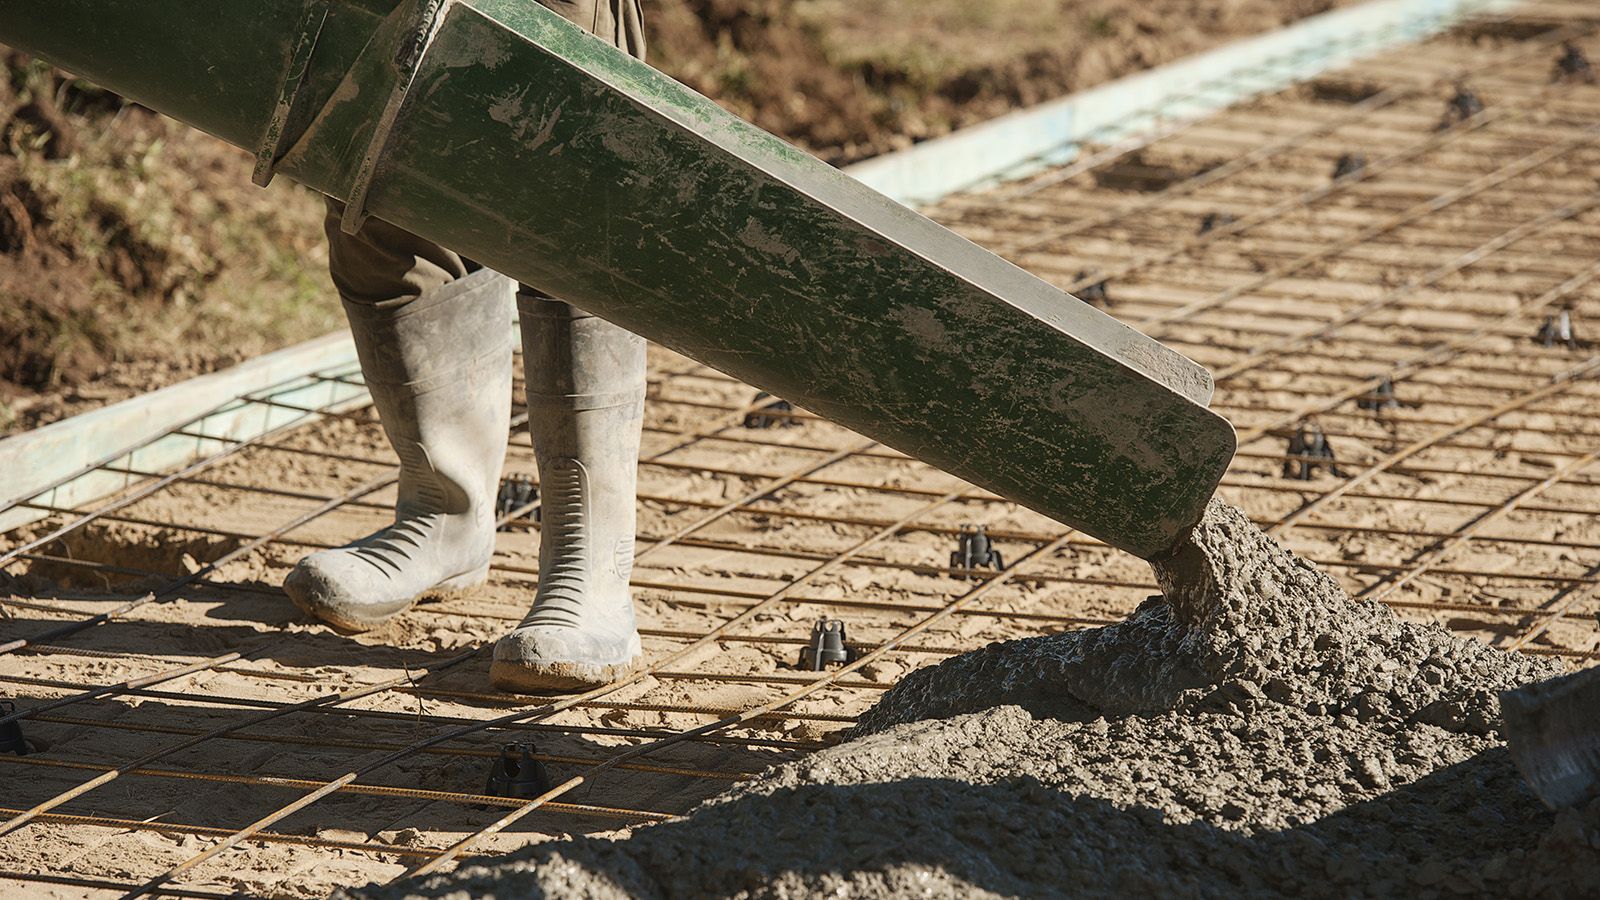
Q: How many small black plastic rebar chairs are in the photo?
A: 14